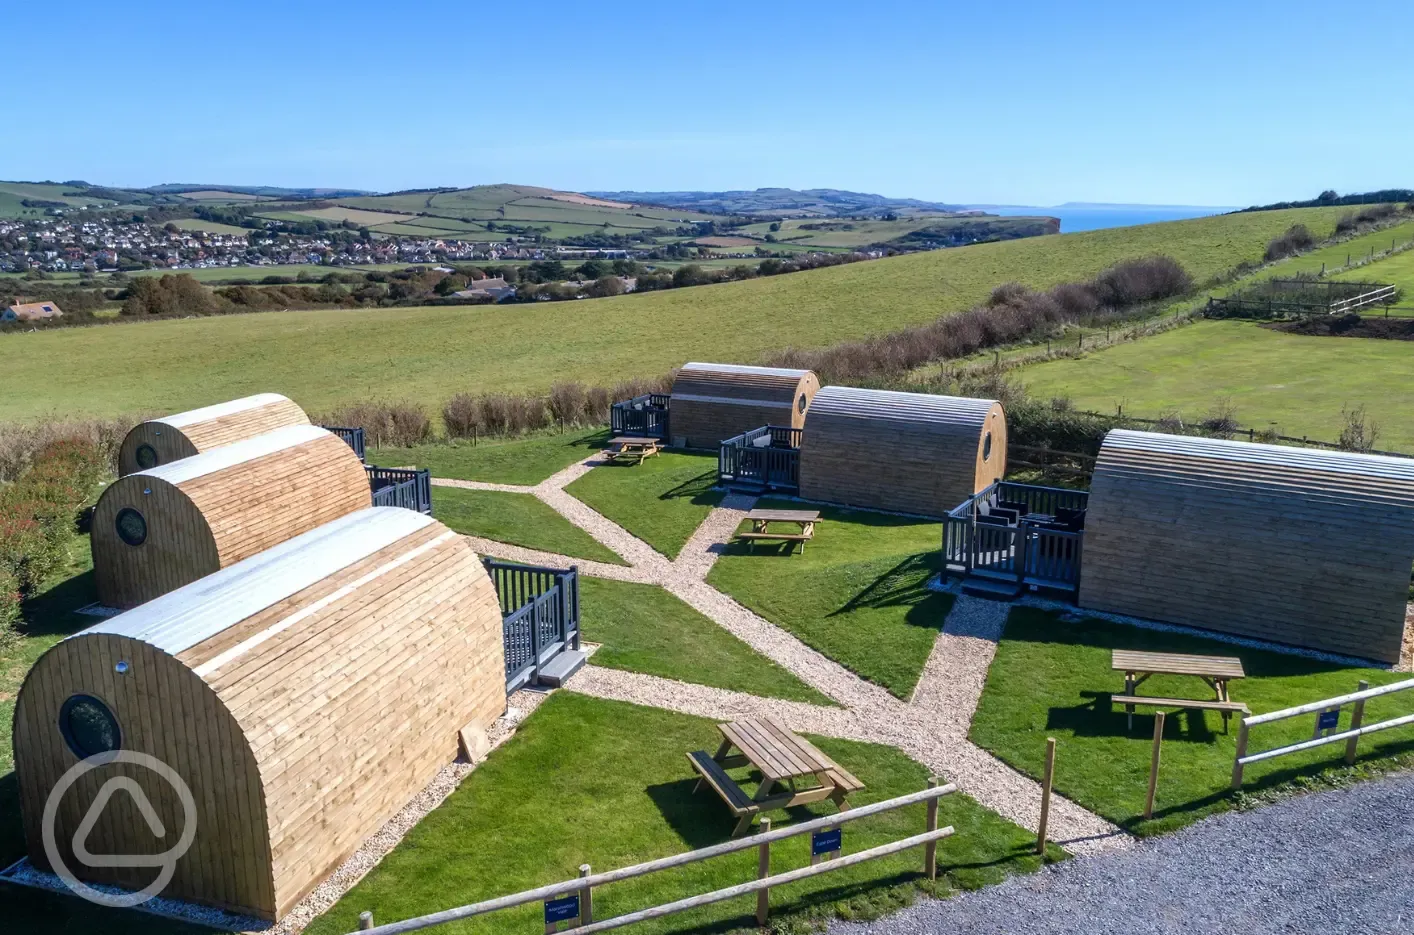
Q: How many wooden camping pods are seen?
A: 6